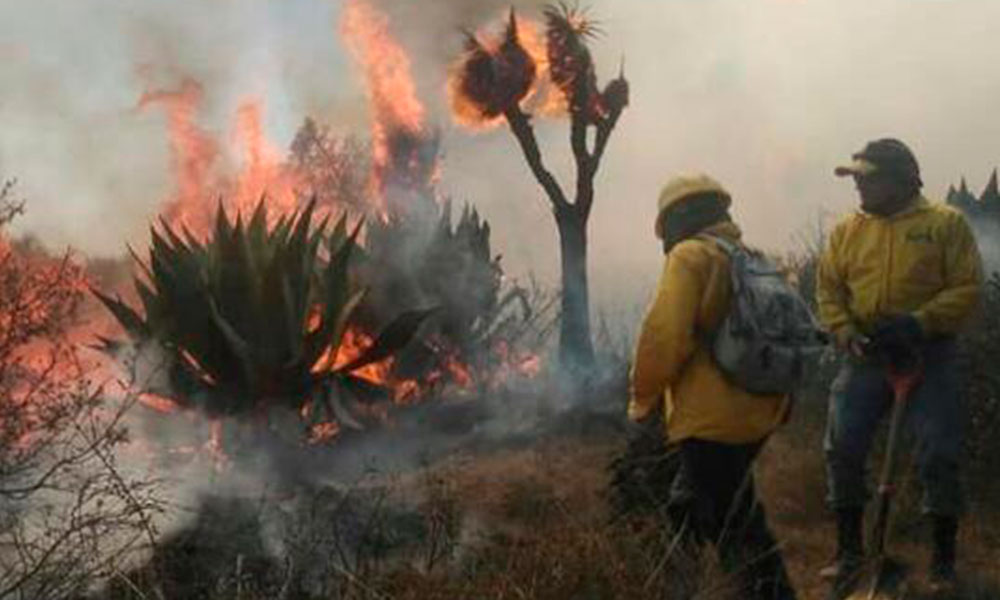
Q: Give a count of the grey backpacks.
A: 1